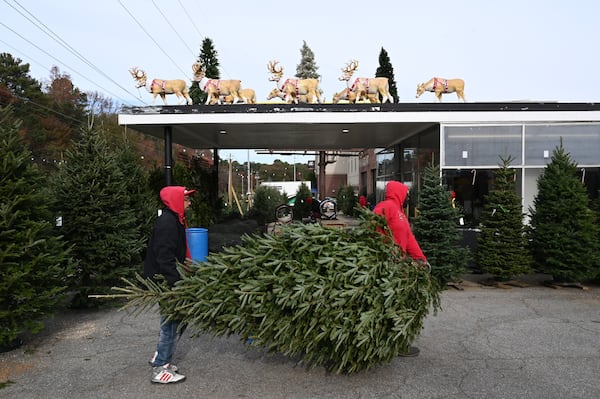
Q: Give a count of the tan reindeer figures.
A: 8